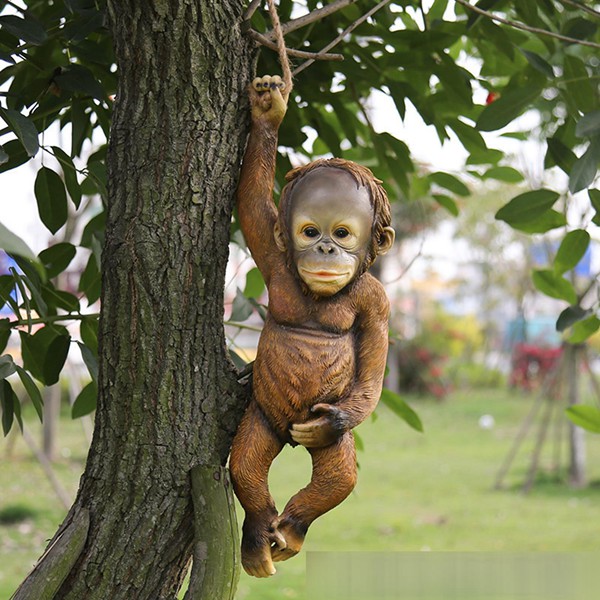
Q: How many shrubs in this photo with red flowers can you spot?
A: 2